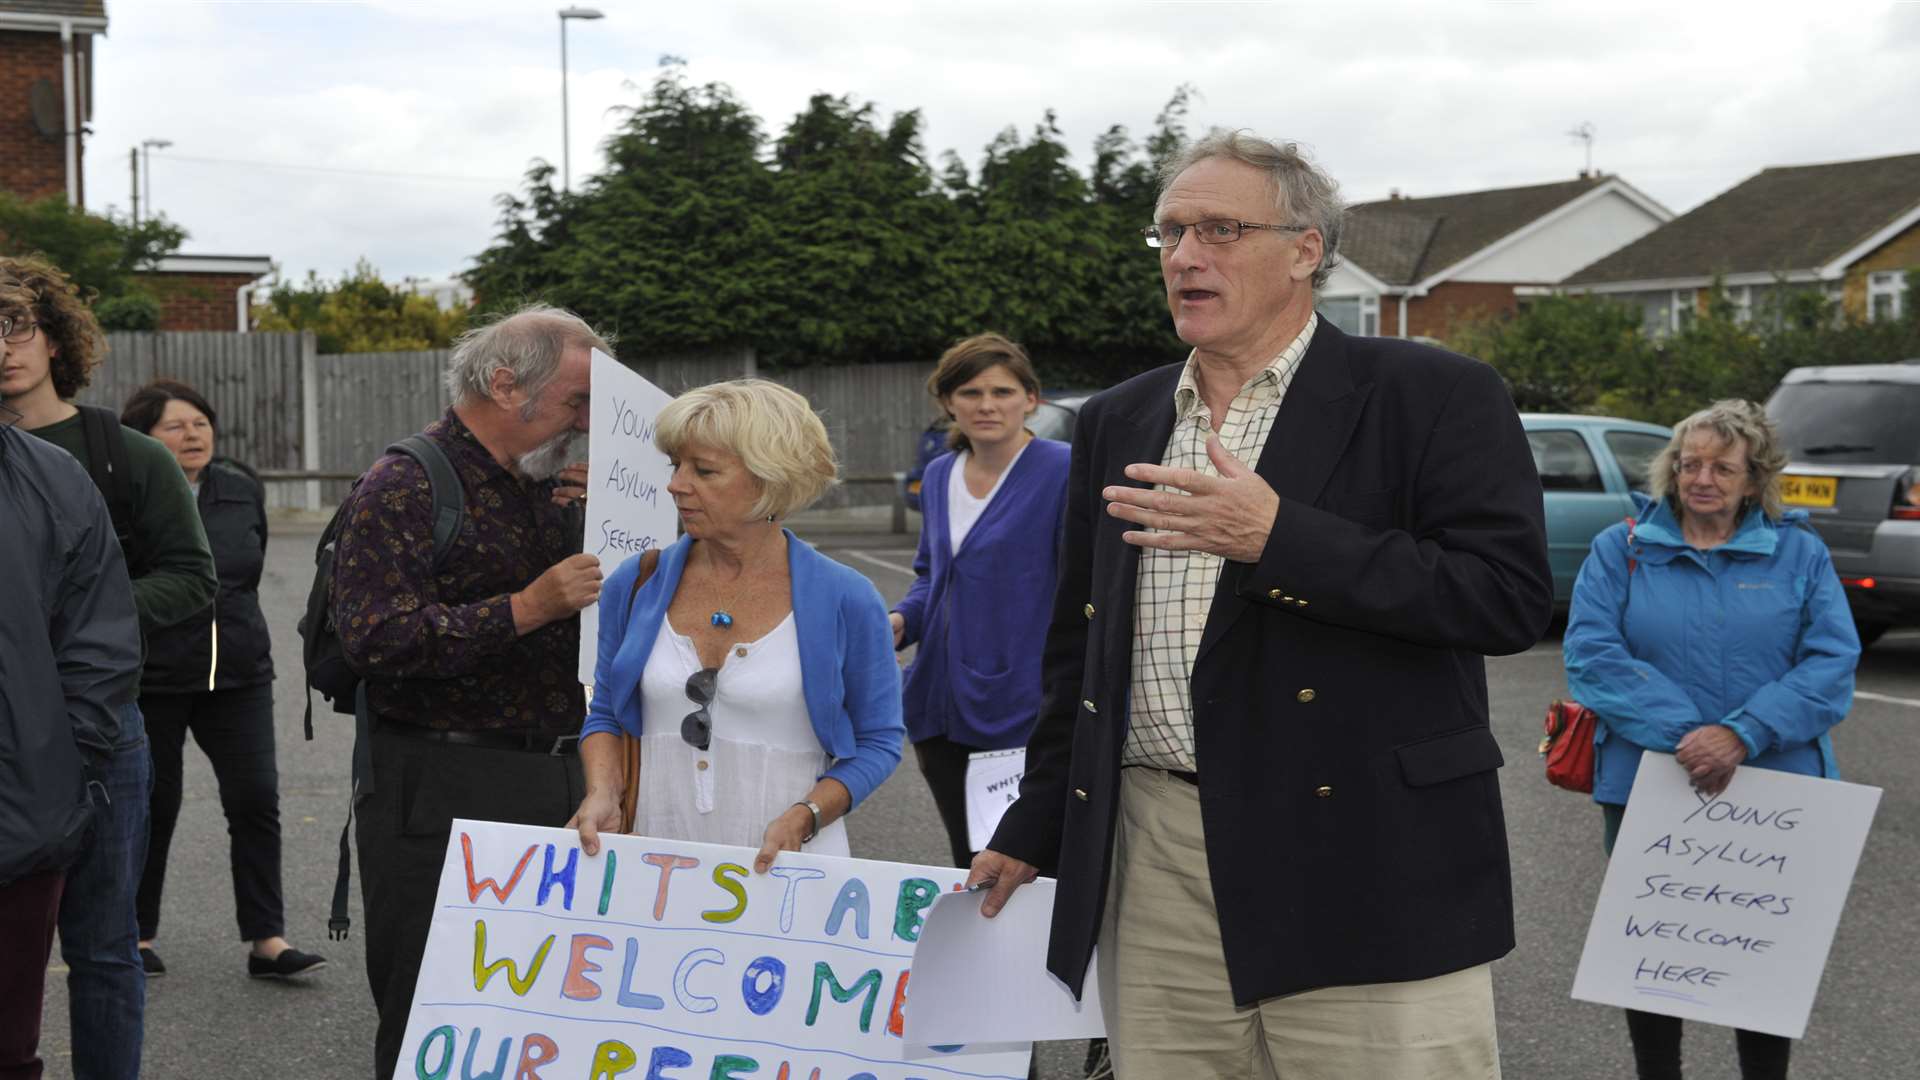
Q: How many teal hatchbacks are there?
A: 1